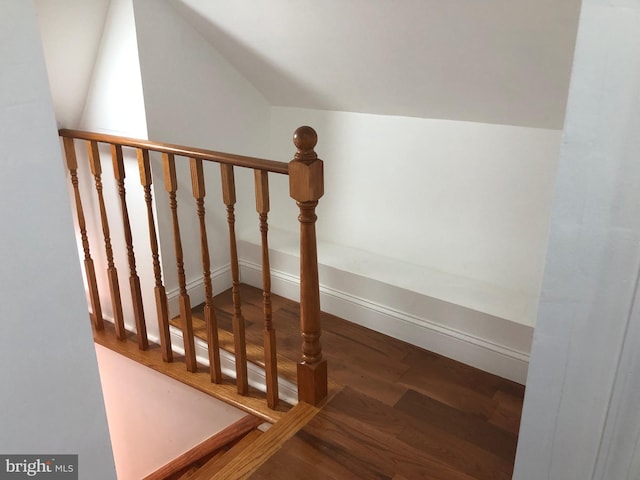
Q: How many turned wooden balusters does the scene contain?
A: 8